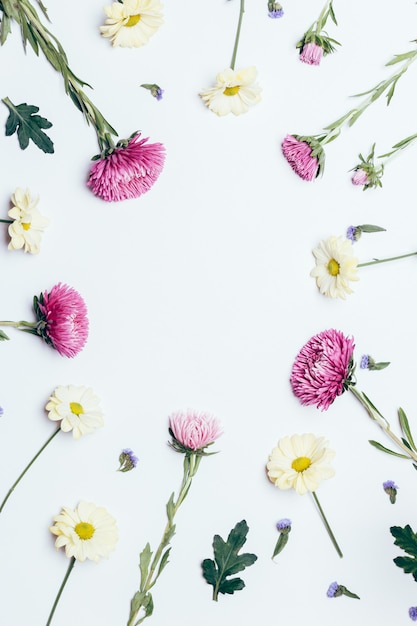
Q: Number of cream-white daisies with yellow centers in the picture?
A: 7